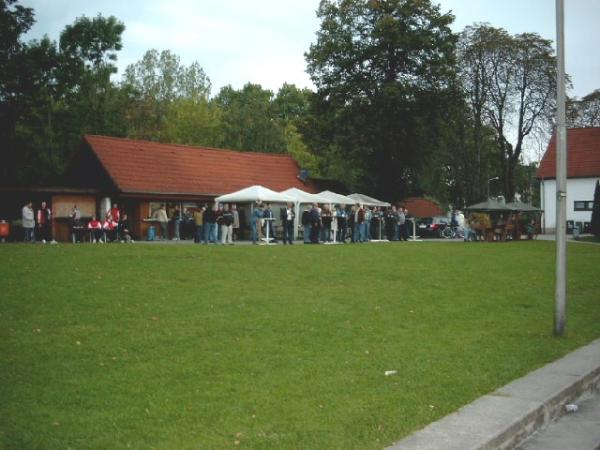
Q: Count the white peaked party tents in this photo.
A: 4